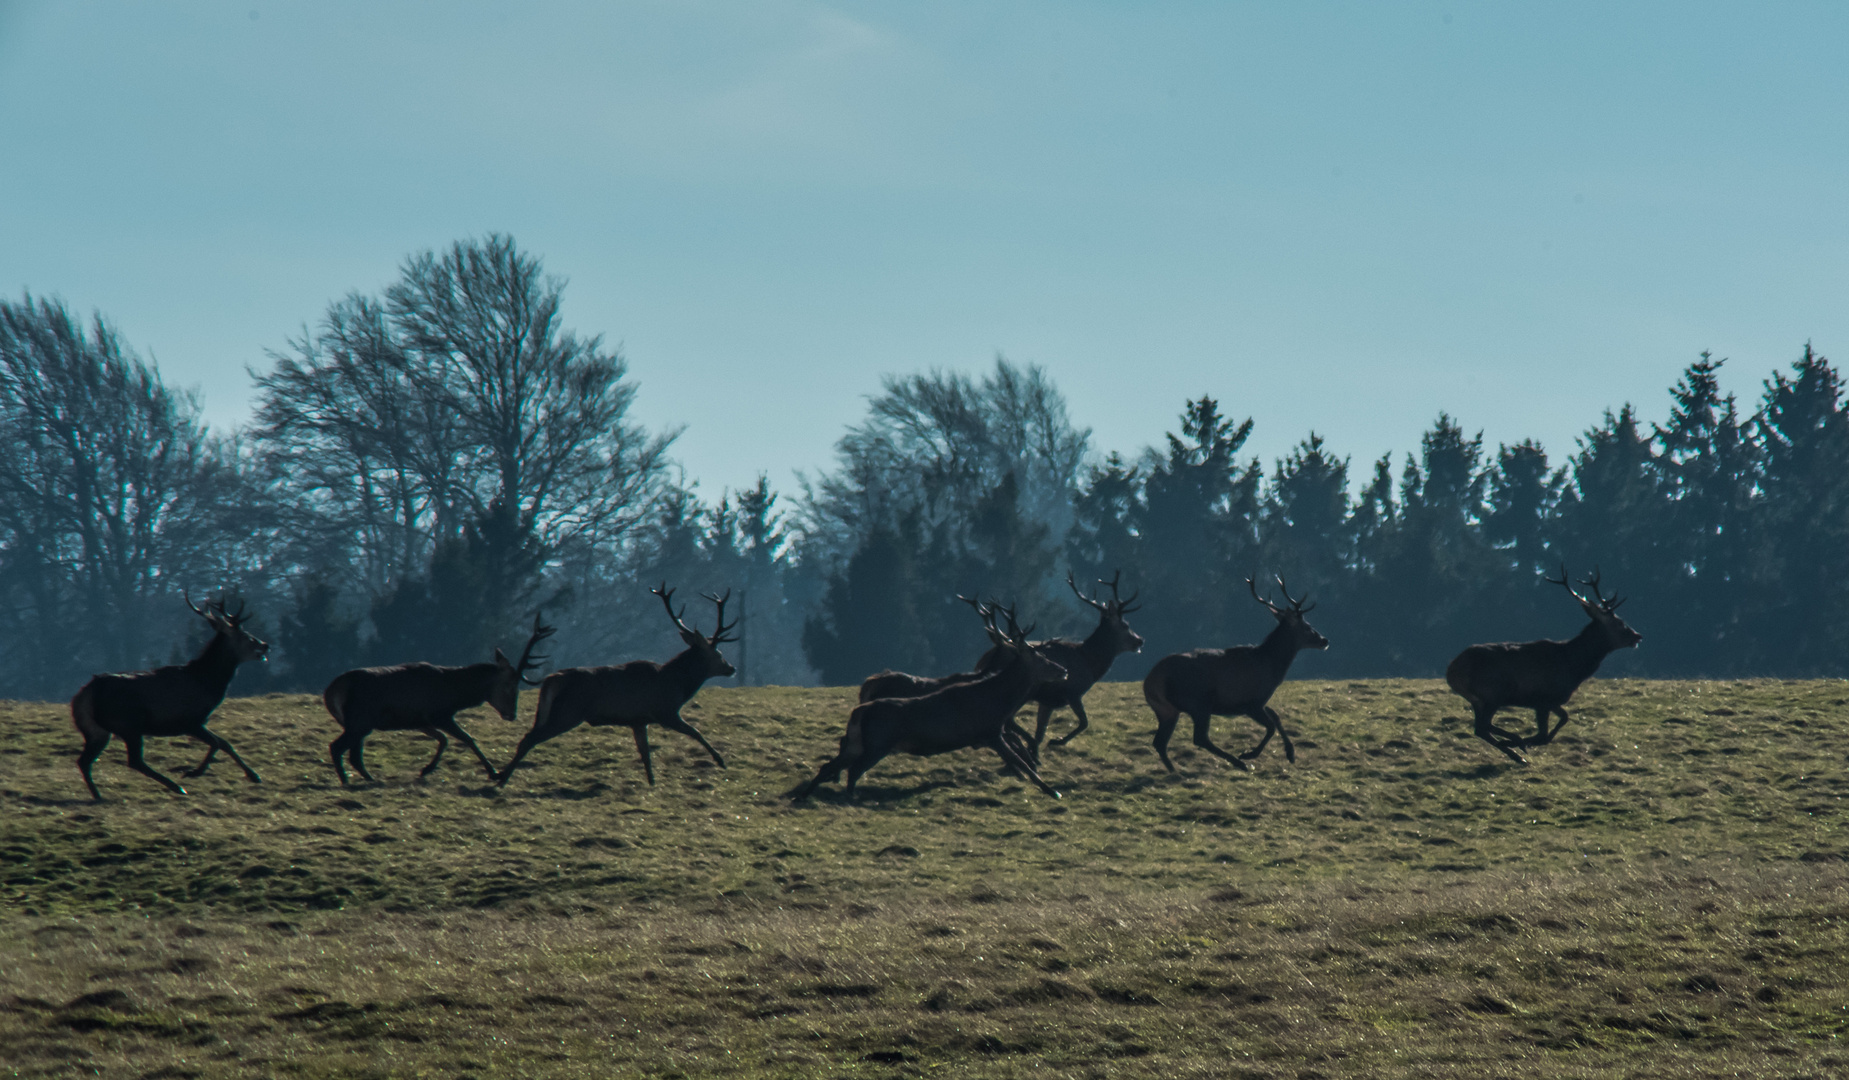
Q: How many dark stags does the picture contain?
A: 8